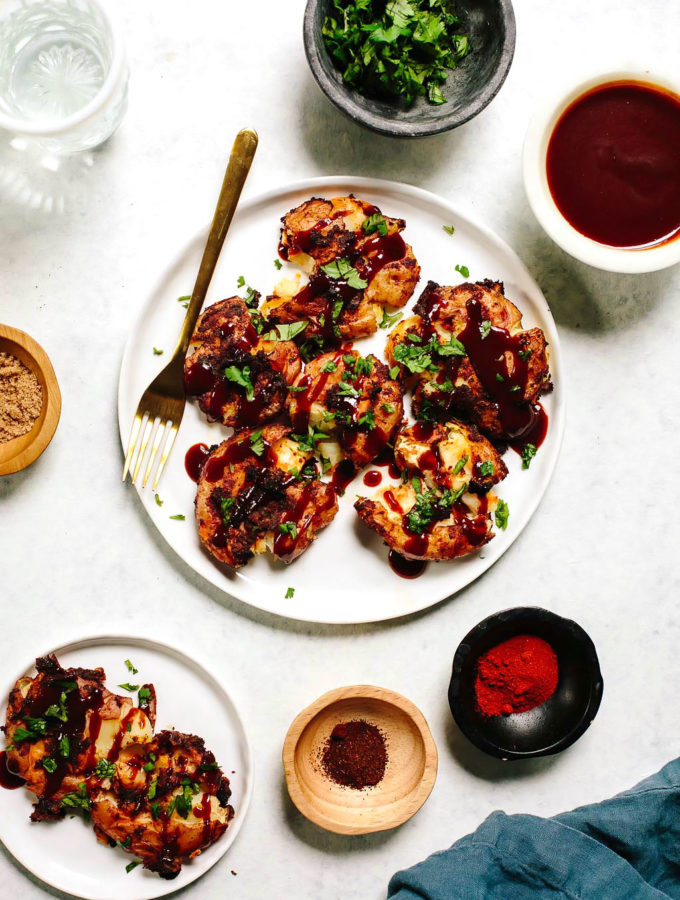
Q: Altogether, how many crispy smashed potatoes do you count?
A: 8